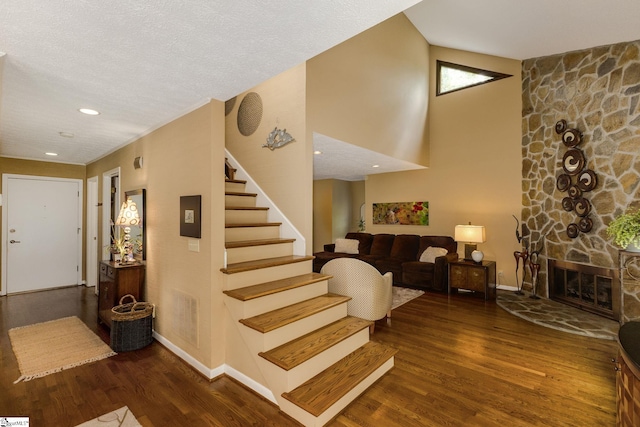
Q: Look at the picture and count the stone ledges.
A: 1